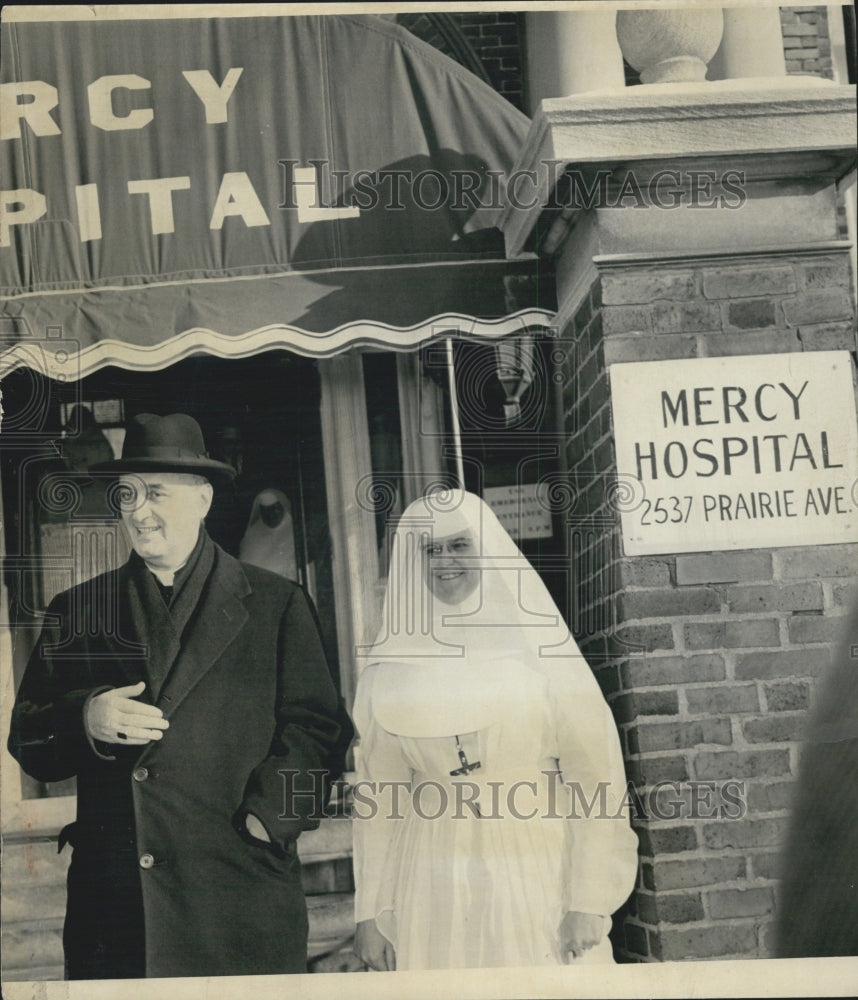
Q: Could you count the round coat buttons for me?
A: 2